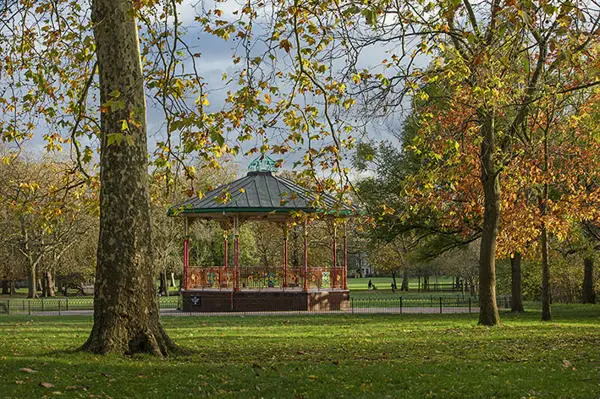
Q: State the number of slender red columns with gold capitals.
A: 7